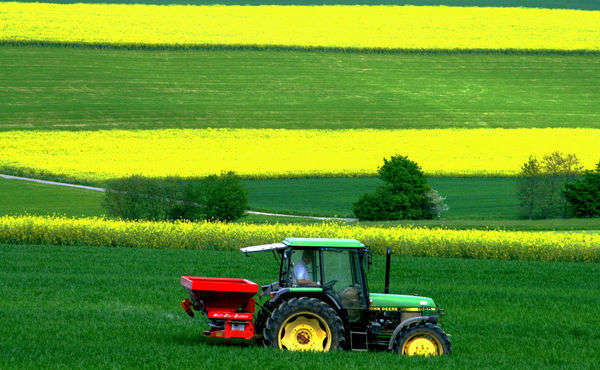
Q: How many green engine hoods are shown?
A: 1